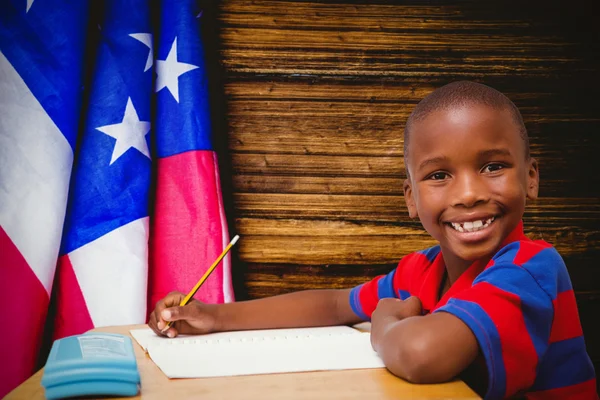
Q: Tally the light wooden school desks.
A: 1